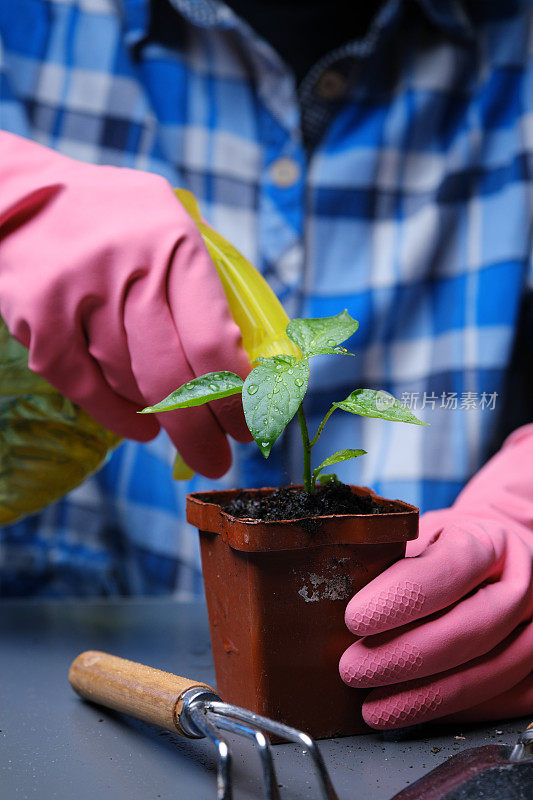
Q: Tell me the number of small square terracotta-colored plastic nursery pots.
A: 1